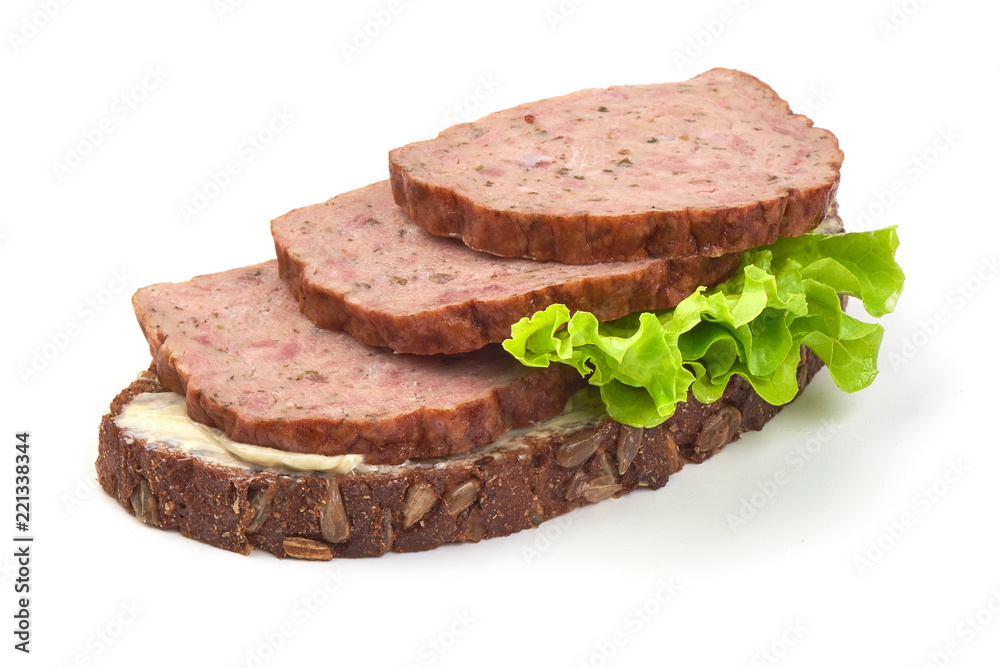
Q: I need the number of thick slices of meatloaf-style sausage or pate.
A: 3